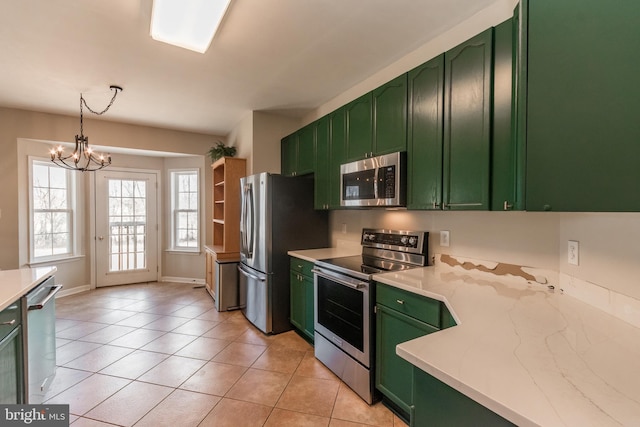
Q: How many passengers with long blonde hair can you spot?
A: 0